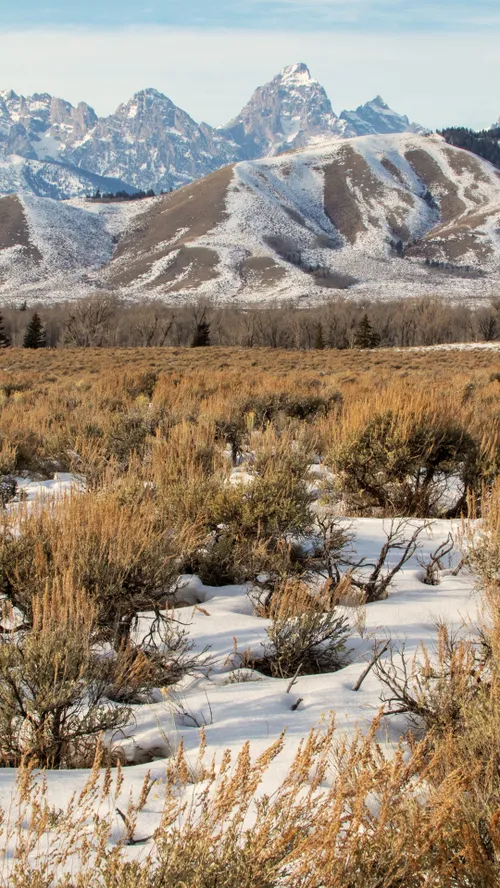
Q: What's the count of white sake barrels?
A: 0